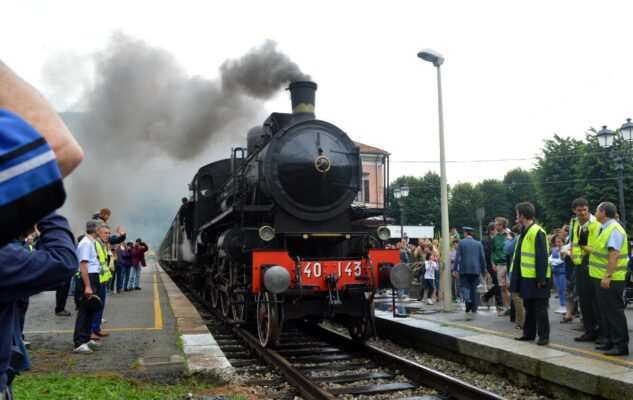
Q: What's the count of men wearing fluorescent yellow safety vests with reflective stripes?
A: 4